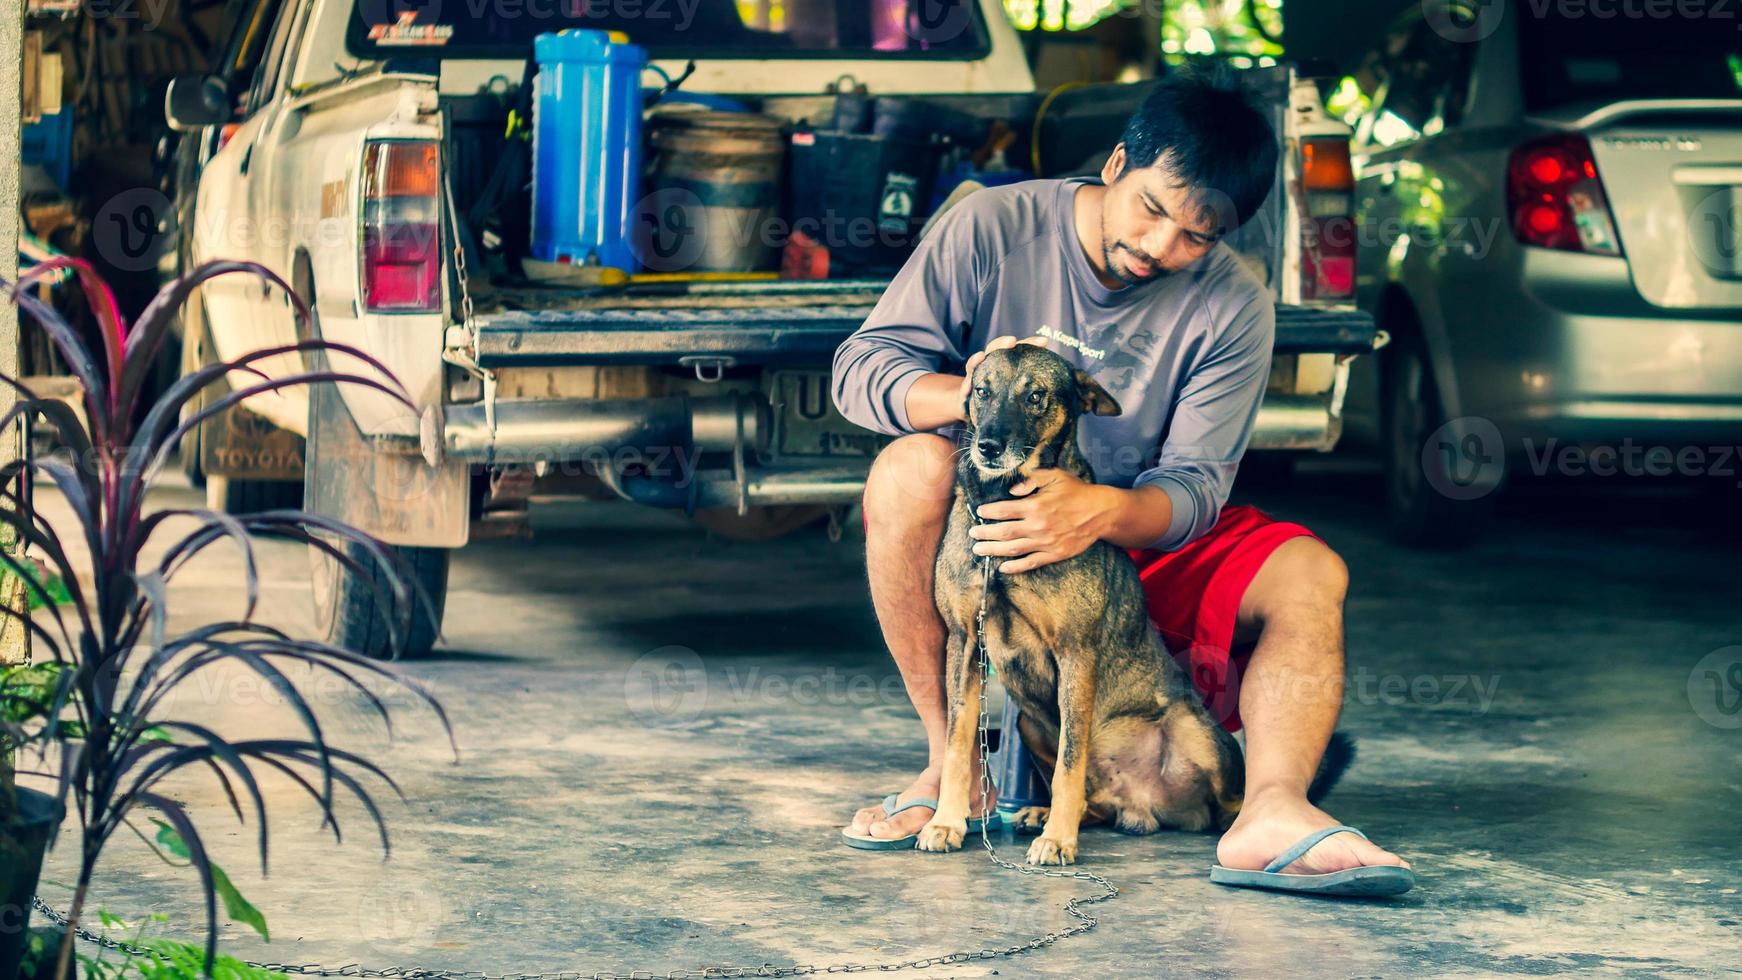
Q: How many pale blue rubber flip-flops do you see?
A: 2